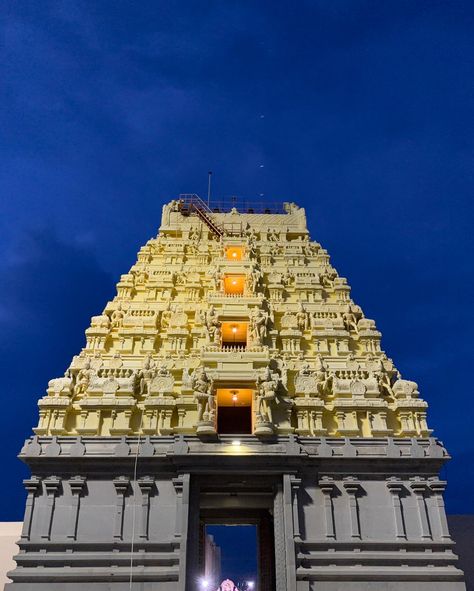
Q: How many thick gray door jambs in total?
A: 2